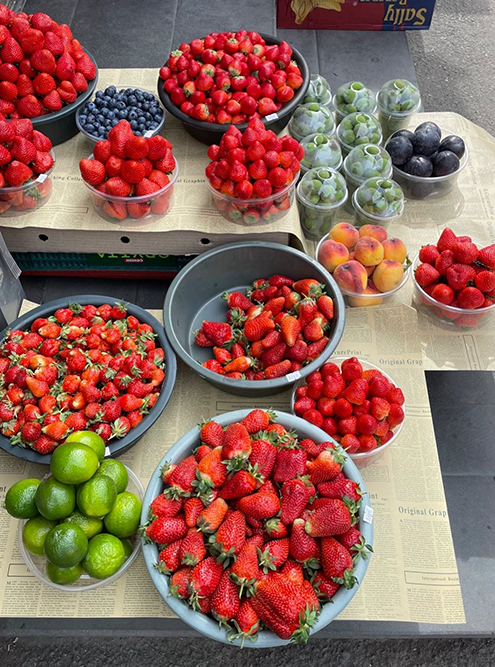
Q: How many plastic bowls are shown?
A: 14